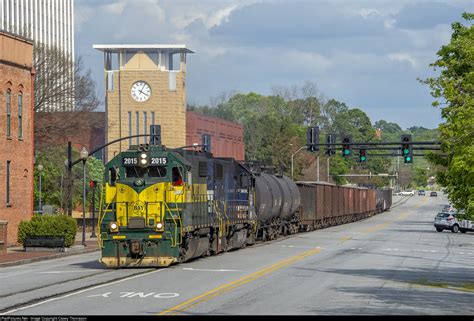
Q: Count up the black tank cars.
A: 2